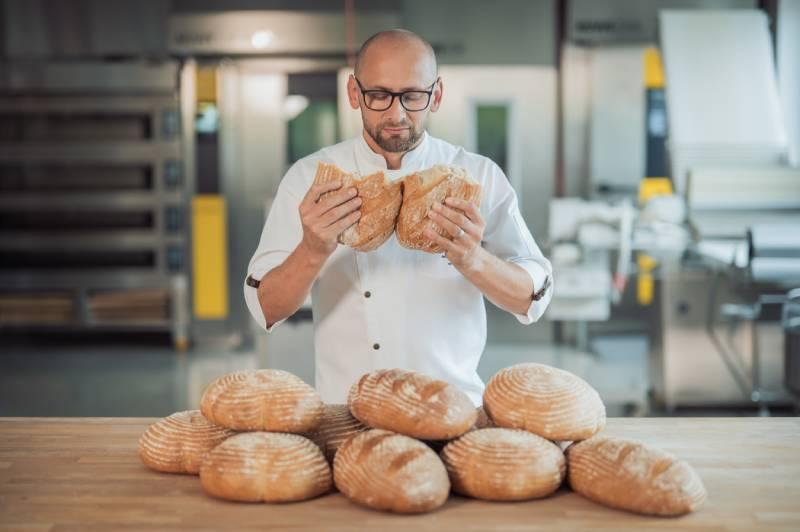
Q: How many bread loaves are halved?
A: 1